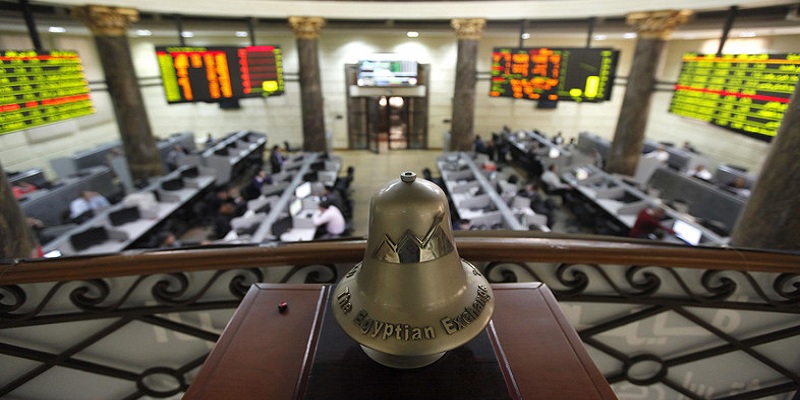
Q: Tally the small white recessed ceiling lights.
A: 9